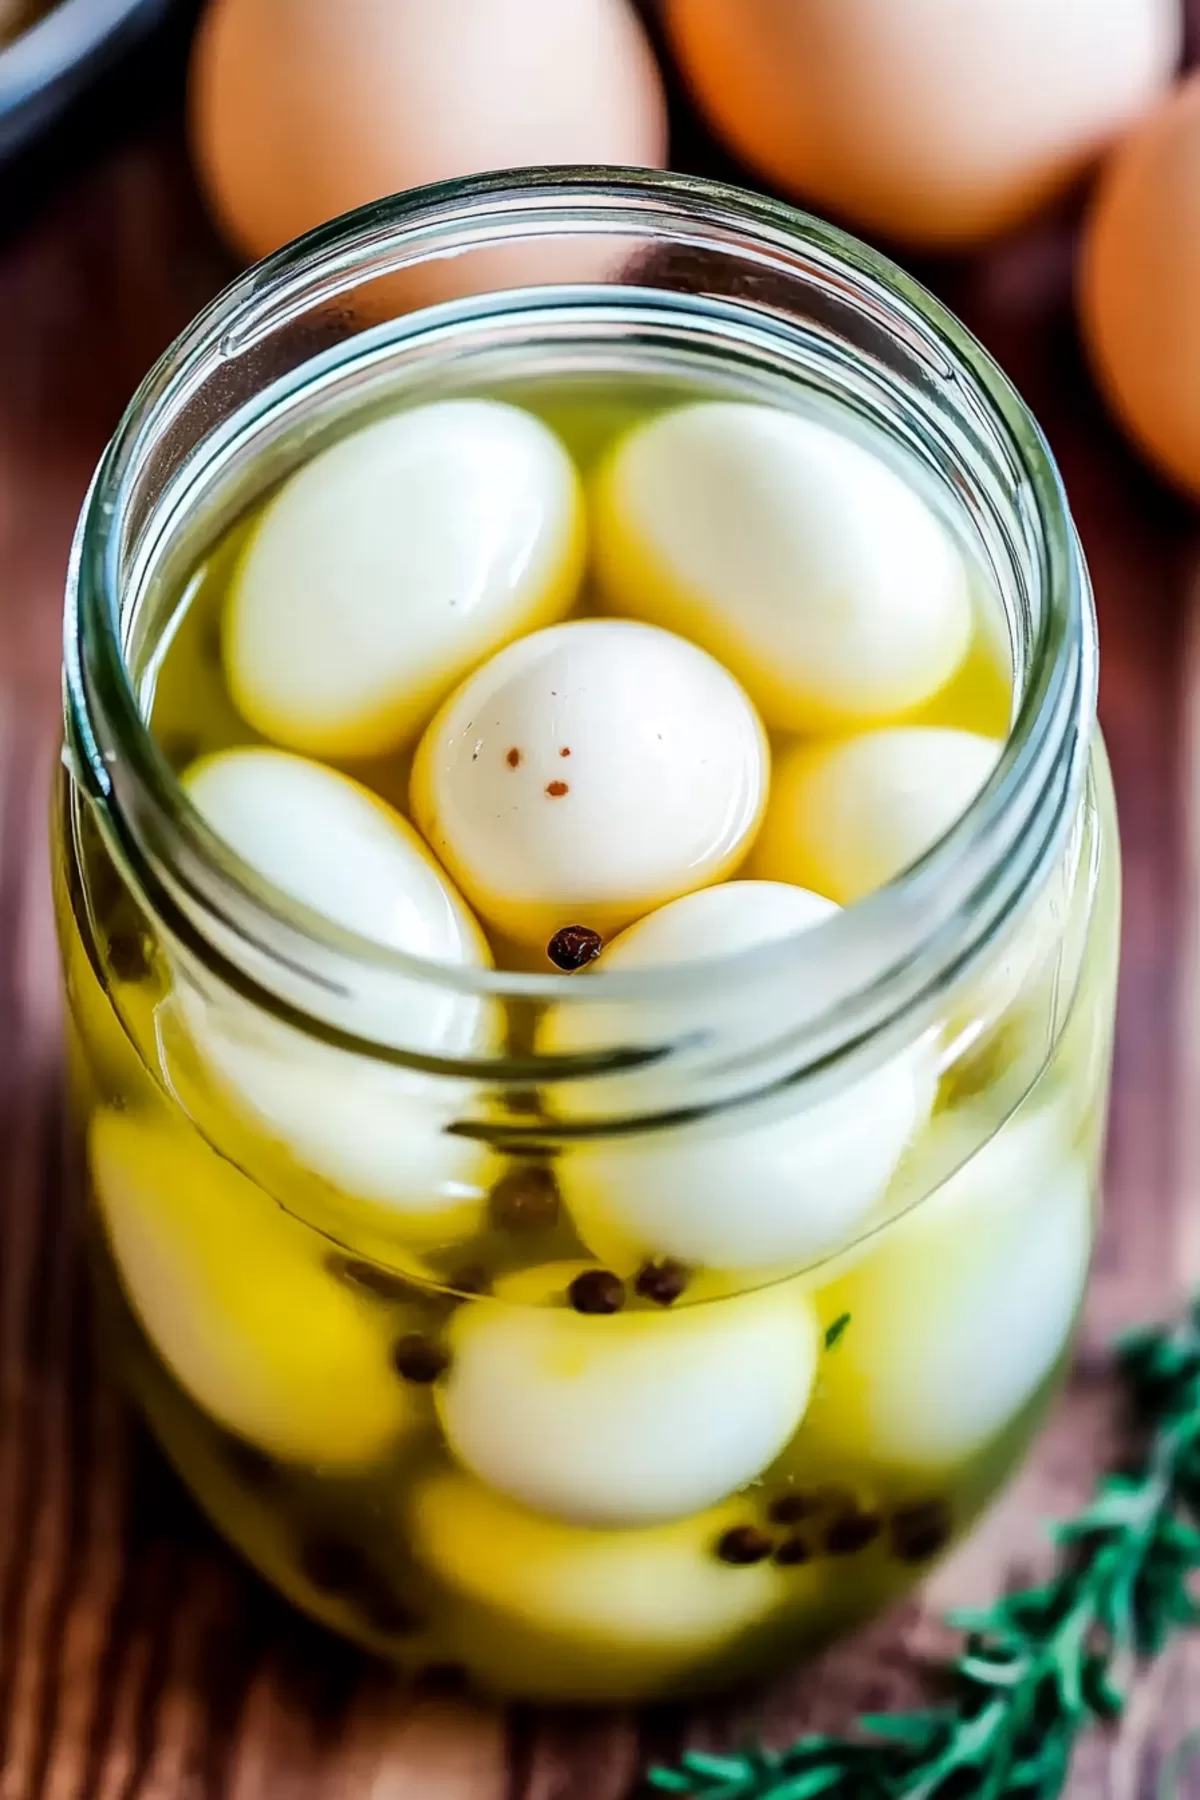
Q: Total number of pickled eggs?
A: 10